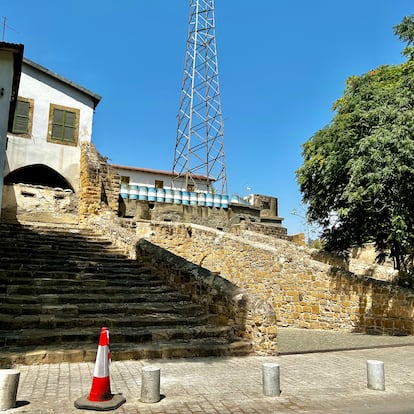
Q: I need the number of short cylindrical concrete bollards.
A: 4